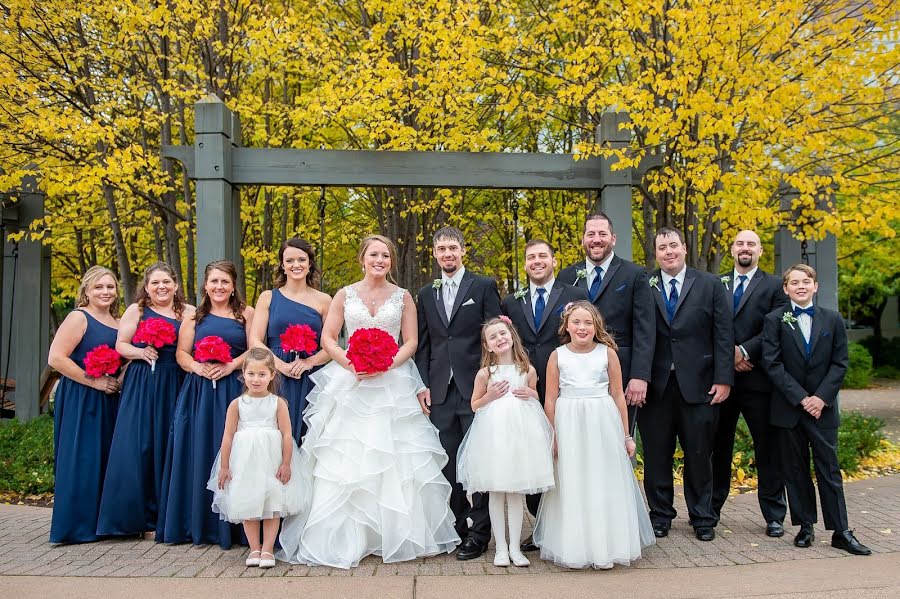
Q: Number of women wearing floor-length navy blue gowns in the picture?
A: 4